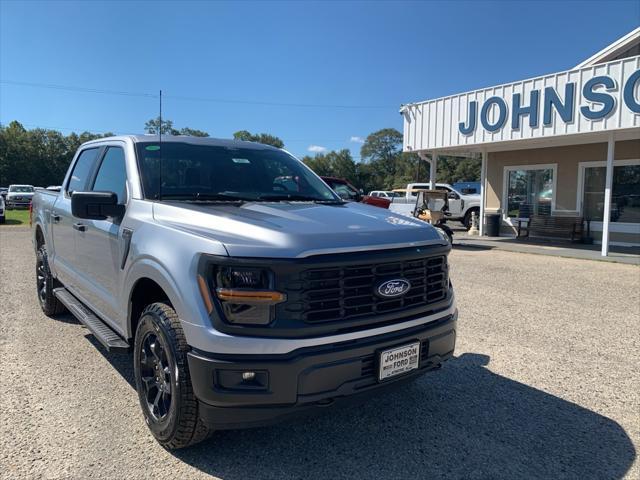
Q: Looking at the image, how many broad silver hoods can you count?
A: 1